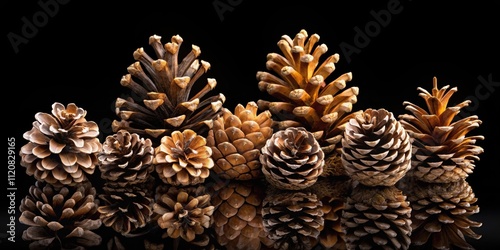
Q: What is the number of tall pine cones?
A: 2